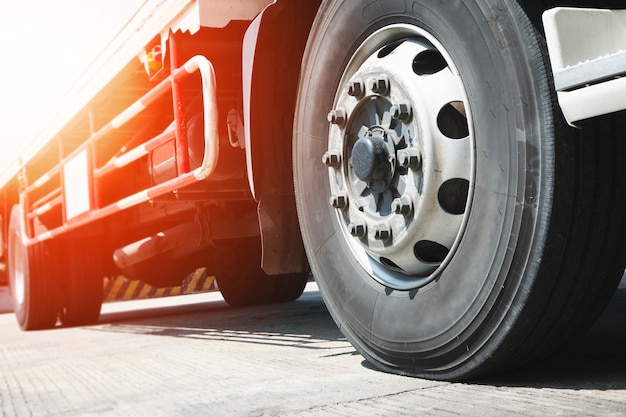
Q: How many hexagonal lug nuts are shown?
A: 10